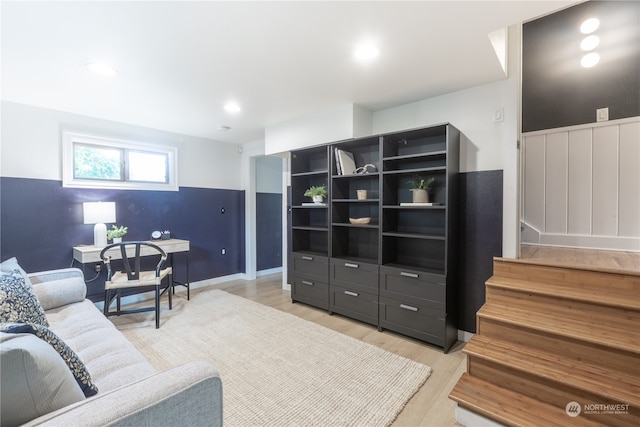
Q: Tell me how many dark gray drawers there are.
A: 6